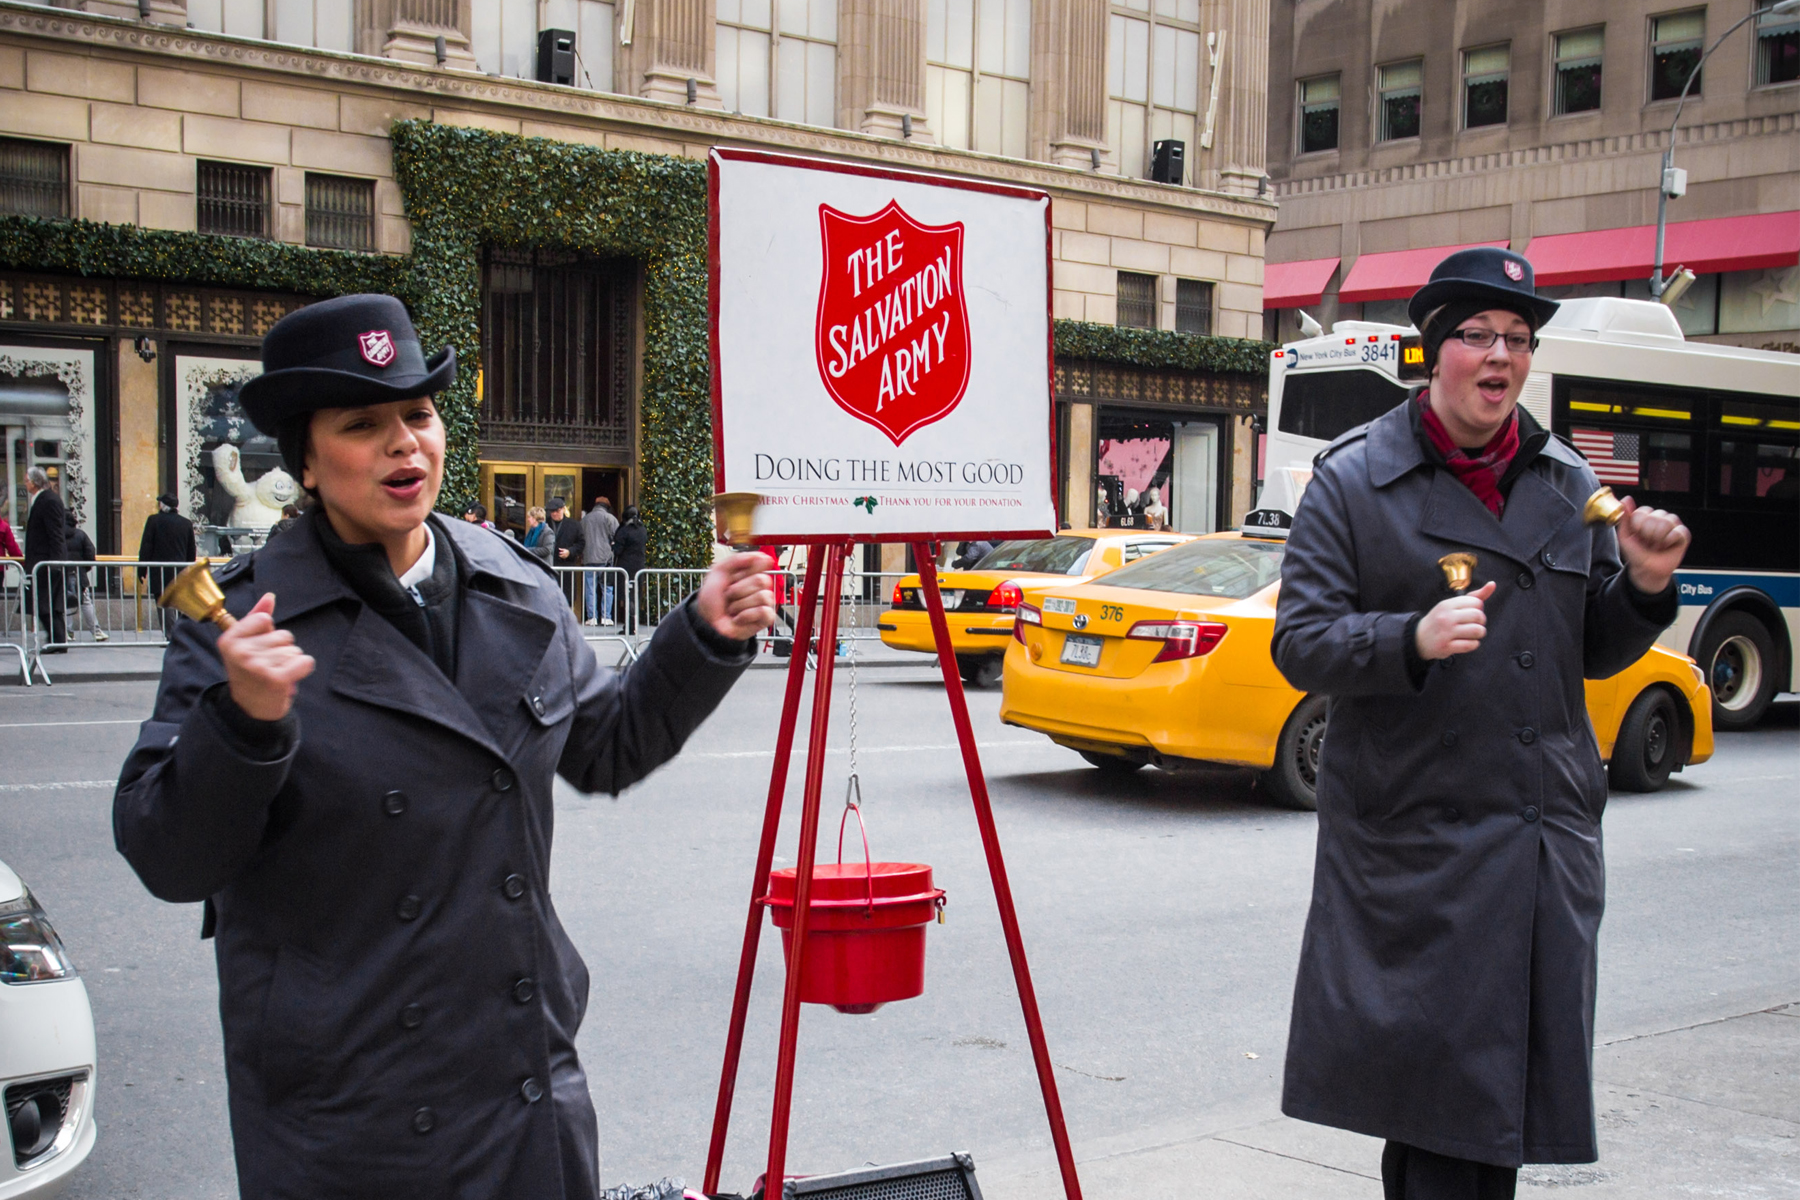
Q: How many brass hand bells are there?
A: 4